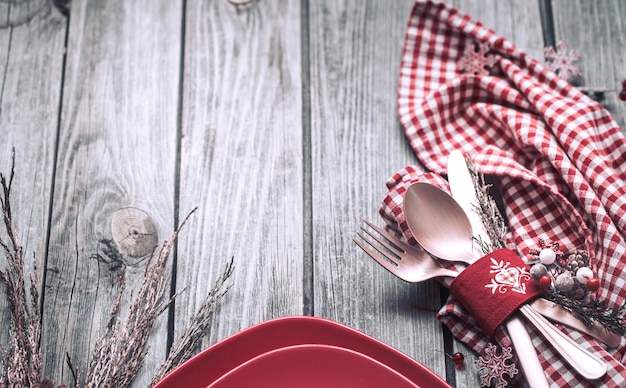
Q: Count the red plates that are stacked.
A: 2